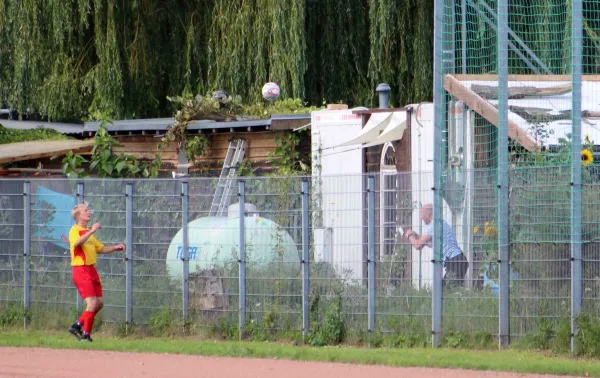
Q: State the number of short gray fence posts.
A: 7